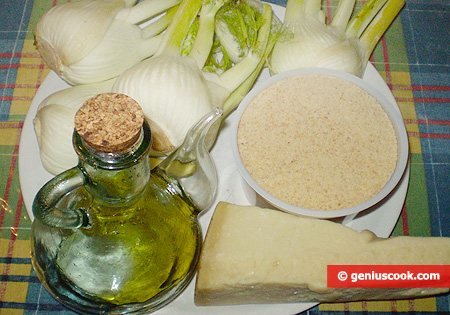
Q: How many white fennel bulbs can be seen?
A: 4